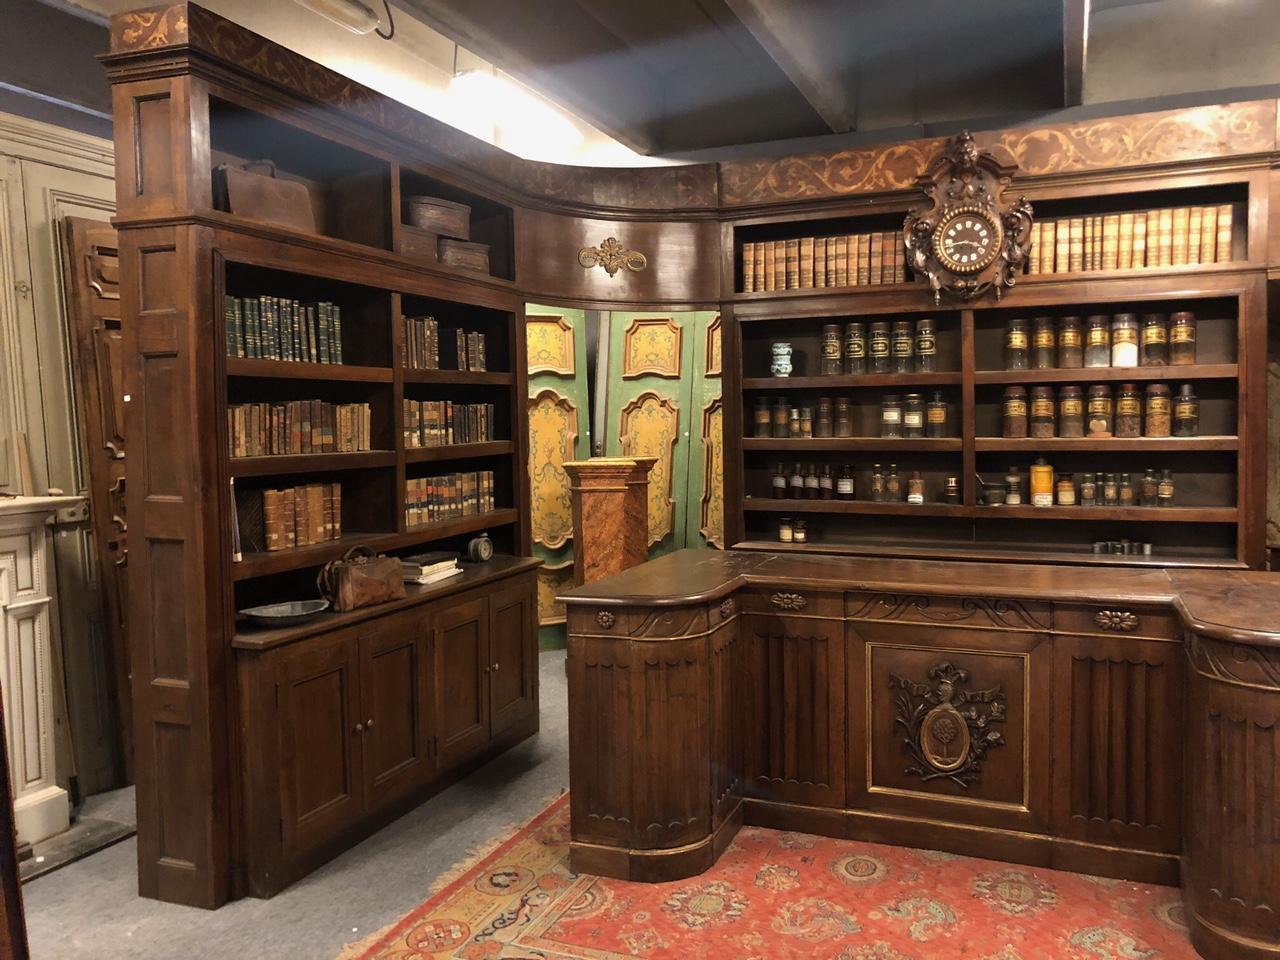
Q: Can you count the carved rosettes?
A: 4